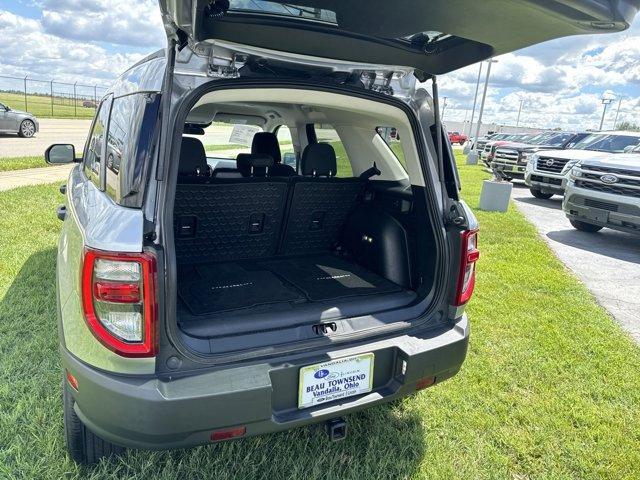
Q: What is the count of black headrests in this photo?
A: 4